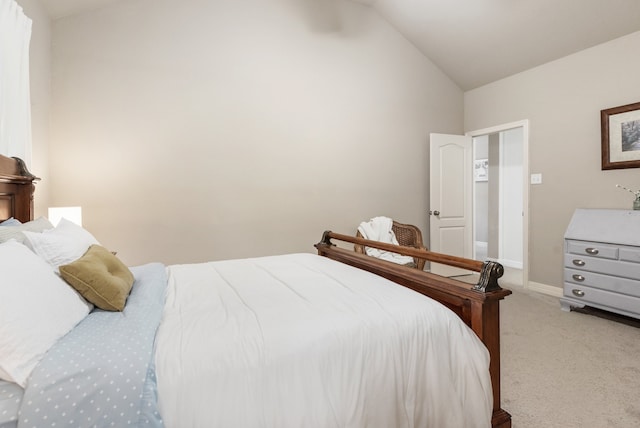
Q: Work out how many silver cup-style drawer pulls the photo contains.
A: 4